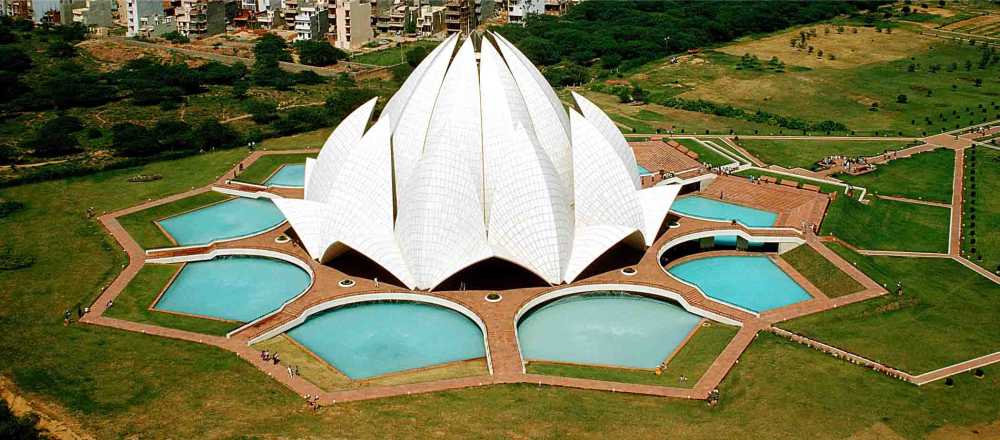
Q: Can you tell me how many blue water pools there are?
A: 8